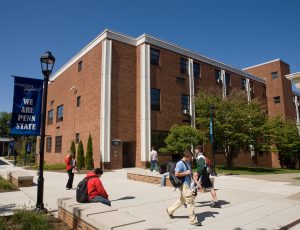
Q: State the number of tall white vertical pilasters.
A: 5